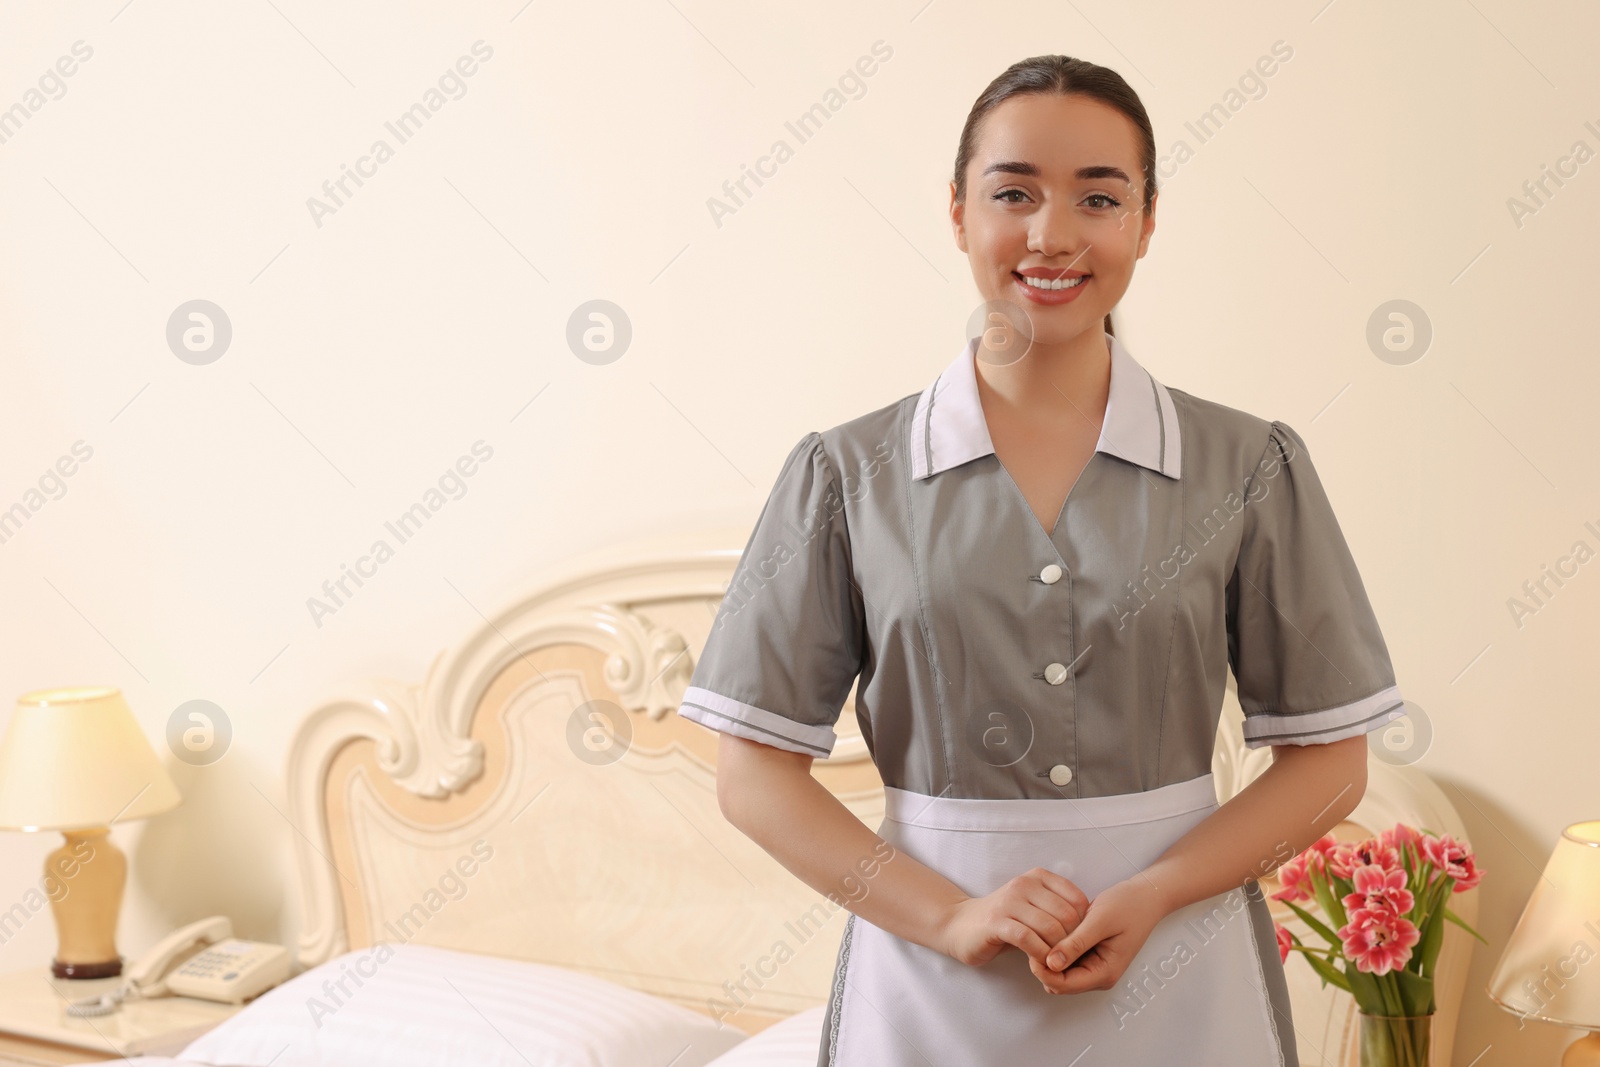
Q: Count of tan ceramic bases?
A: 2